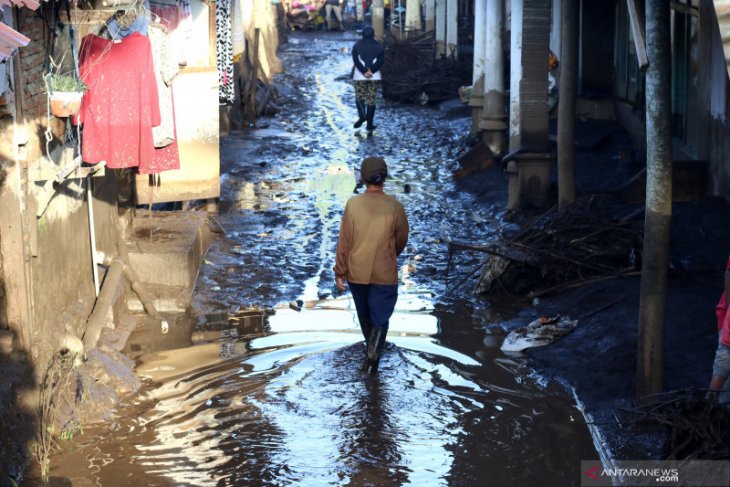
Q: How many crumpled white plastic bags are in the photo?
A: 1